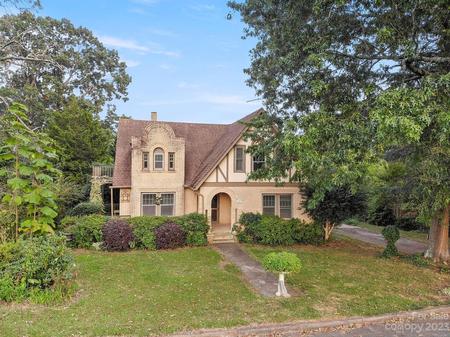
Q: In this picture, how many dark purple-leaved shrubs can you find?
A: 2